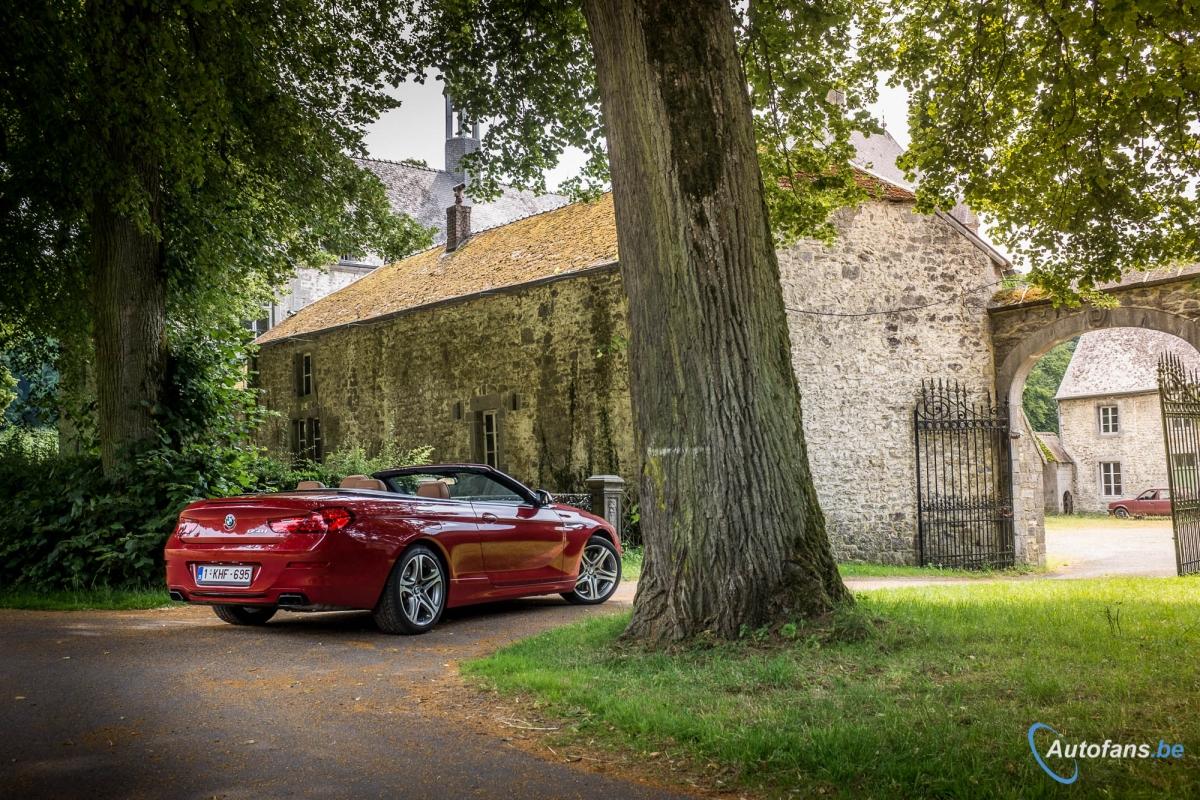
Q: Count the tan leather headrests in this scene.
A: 4